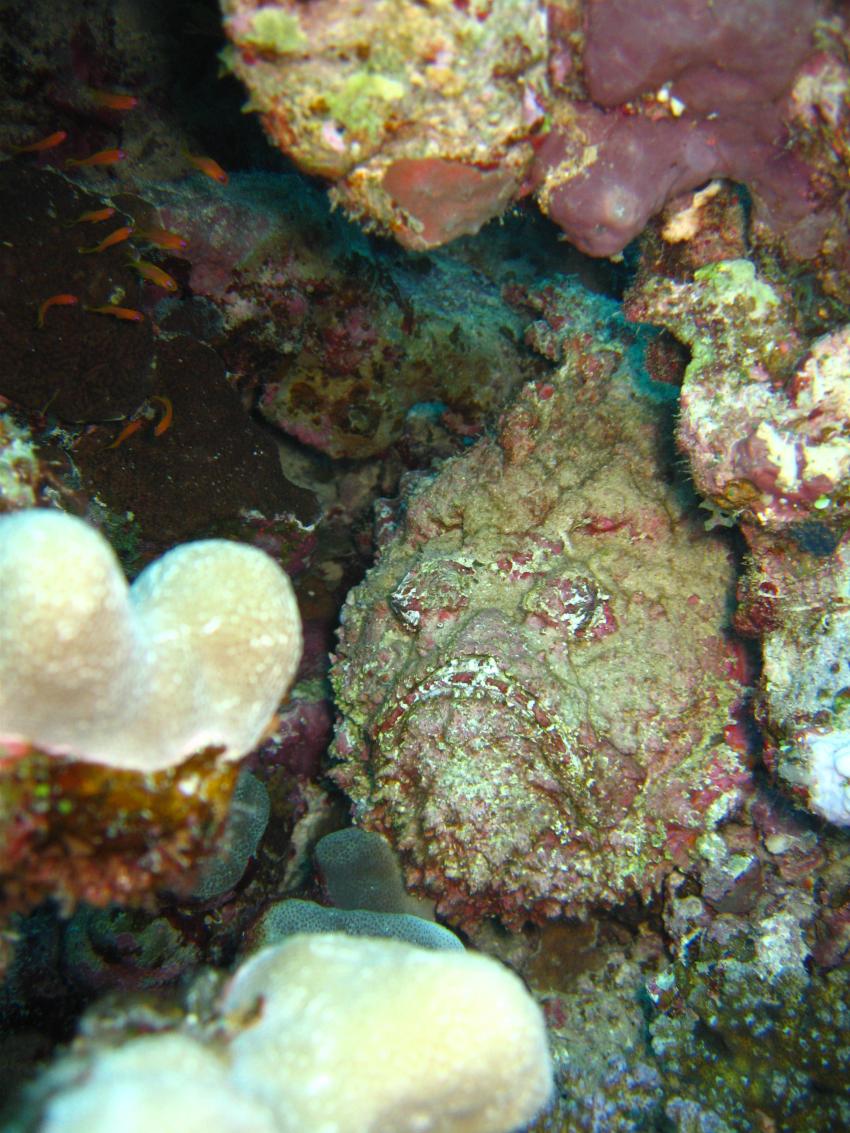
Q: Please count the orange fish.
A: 12